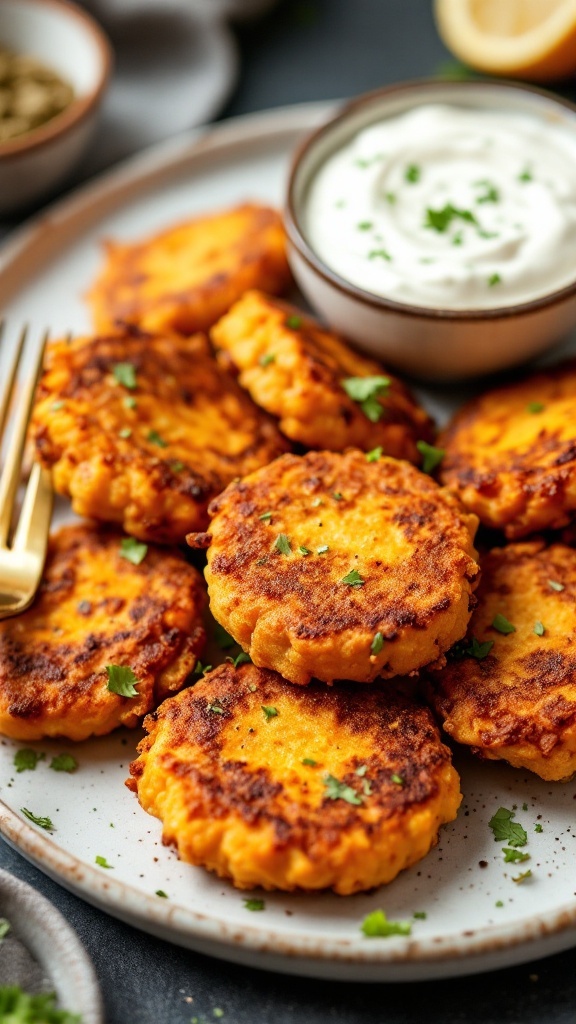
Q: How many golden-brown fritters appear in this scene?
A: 8